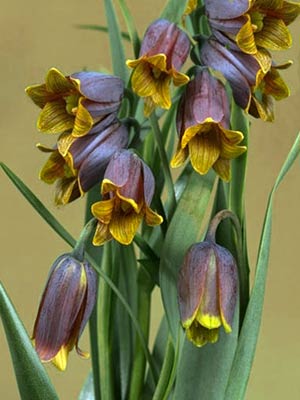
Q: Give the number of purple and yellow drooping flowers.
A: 9